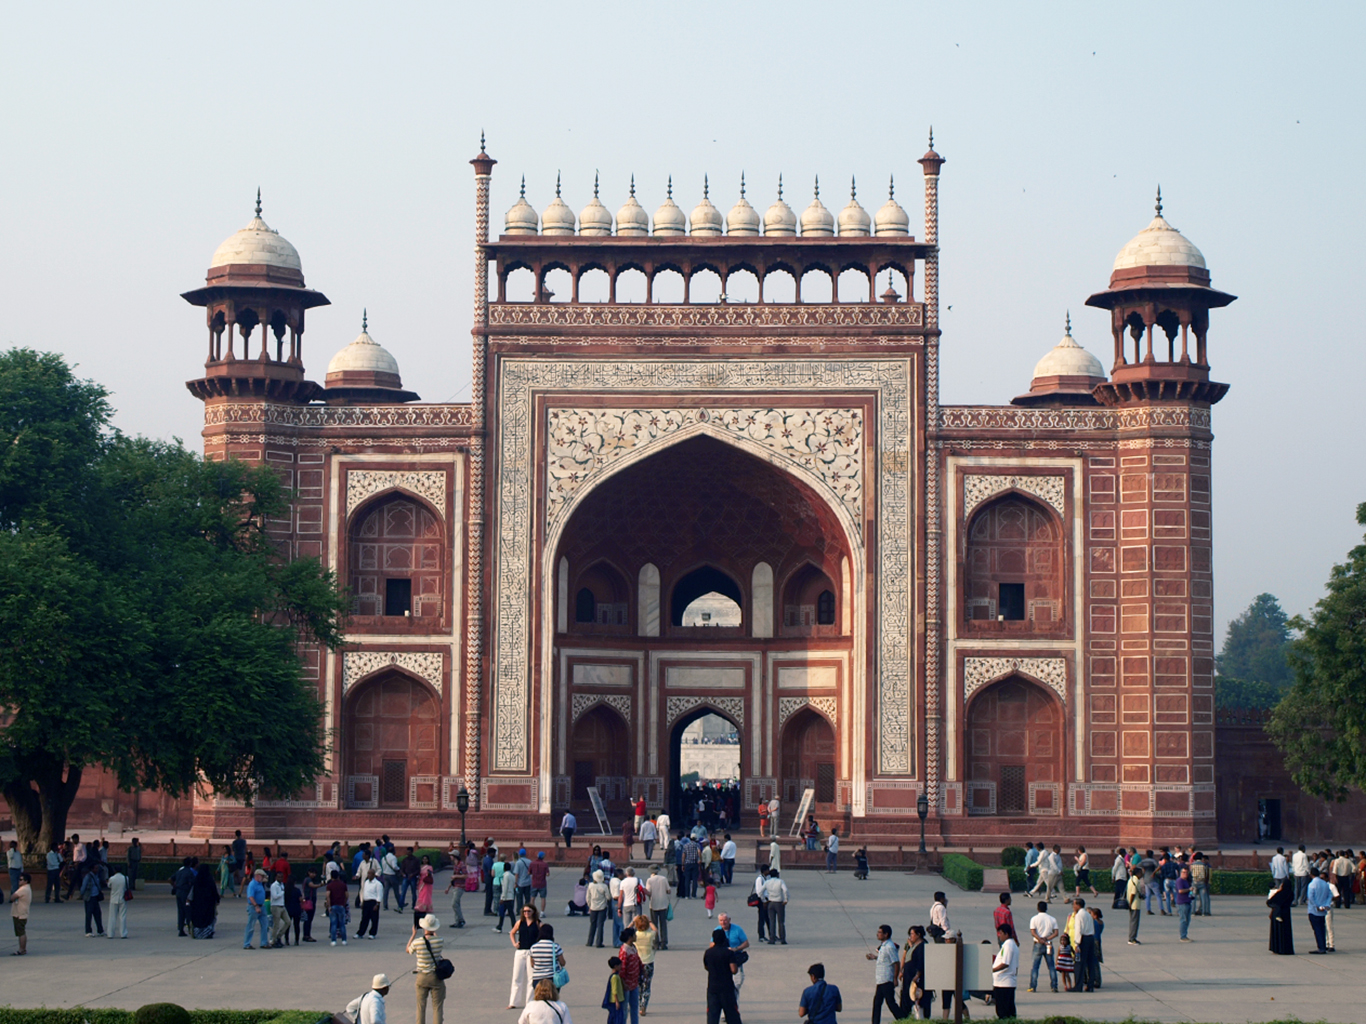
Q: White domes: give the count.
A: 15